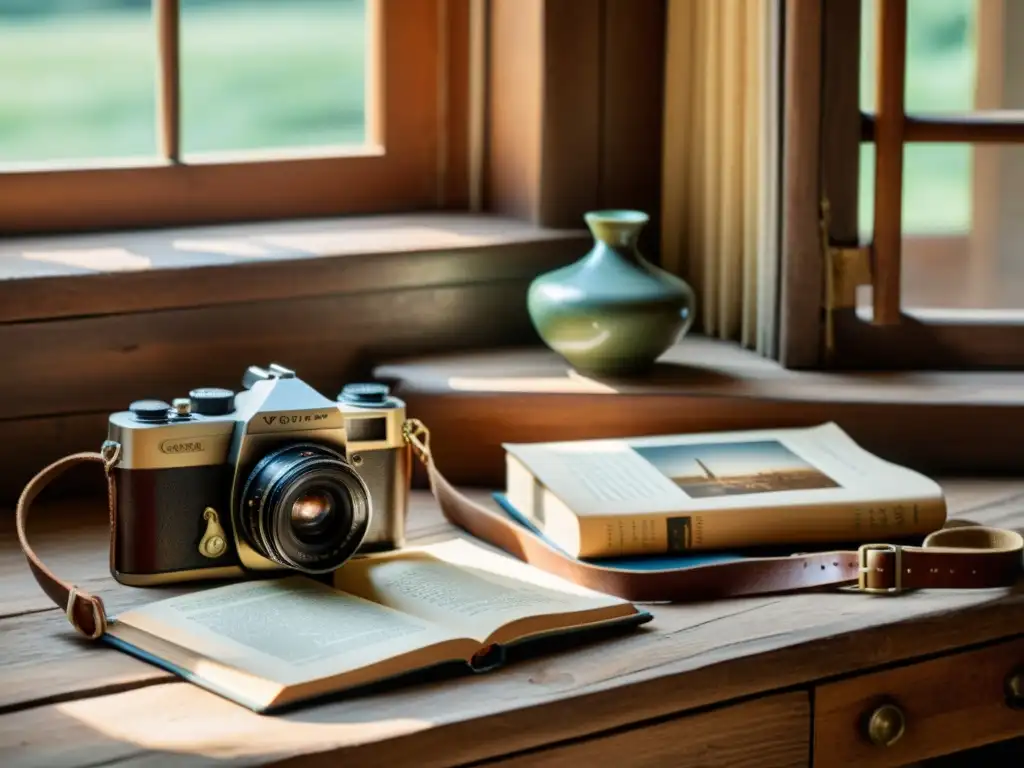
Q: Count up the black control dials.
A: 3